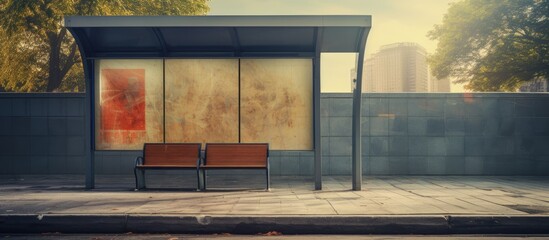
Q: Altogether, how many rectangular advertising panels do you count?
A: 3